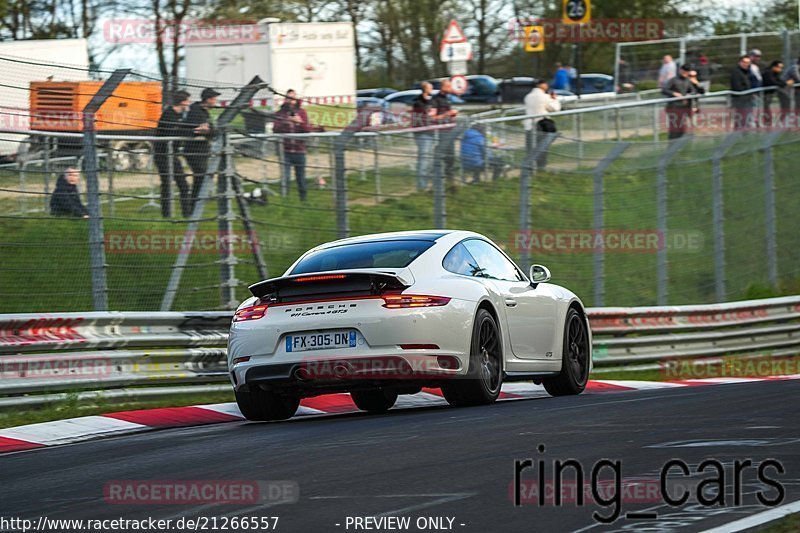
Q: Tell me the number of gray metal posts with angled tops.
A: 9